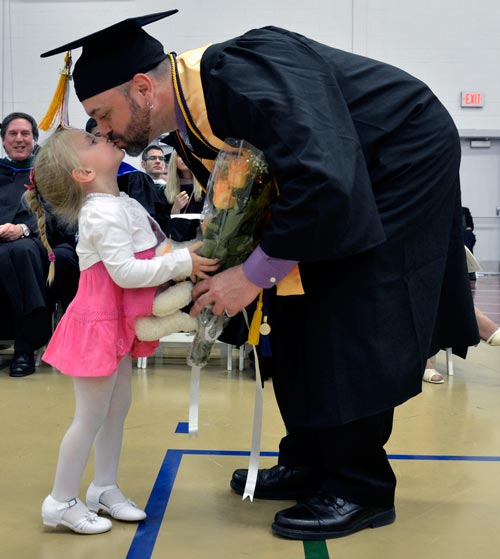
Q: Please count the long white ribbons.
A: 2